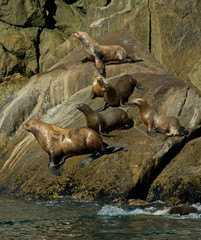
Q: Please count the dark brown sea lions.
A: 2